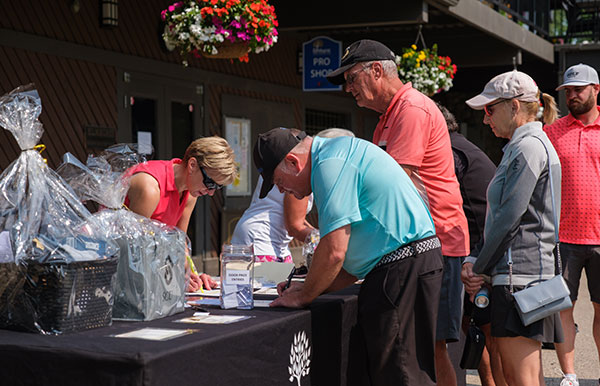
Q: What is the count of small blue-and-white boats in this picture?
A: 0